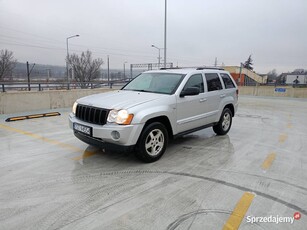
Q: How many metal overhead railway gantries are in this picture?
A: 1